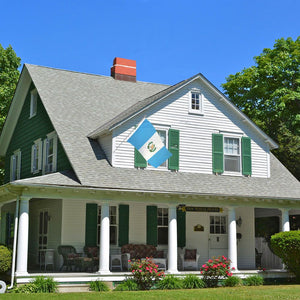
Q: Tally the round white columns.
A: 5